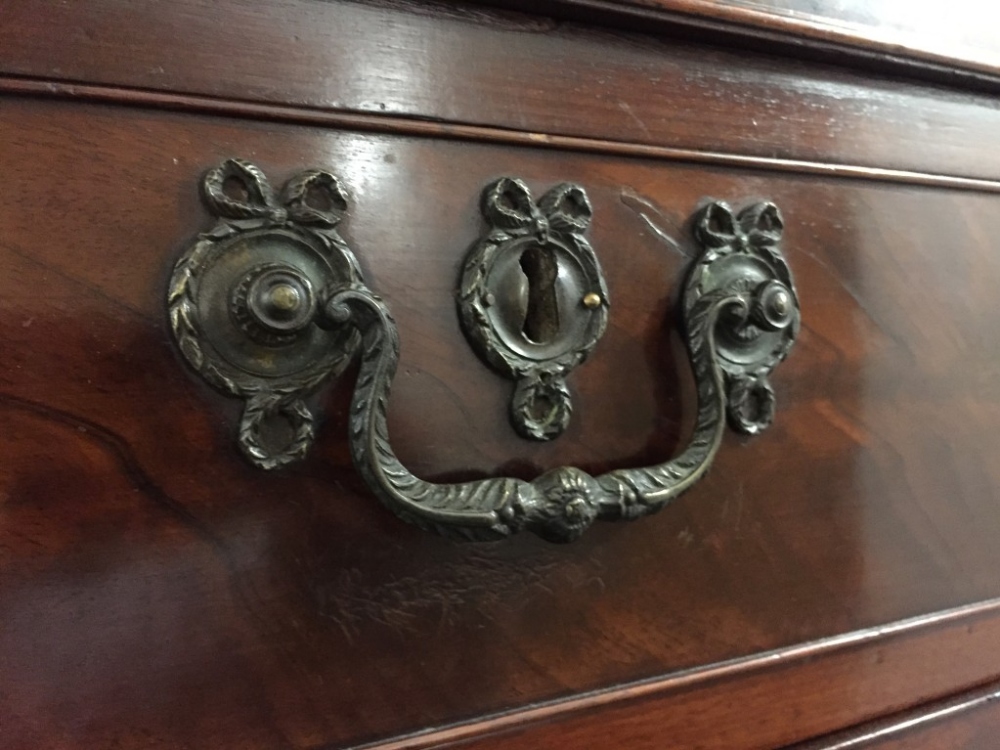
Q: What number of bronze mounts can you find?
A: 3